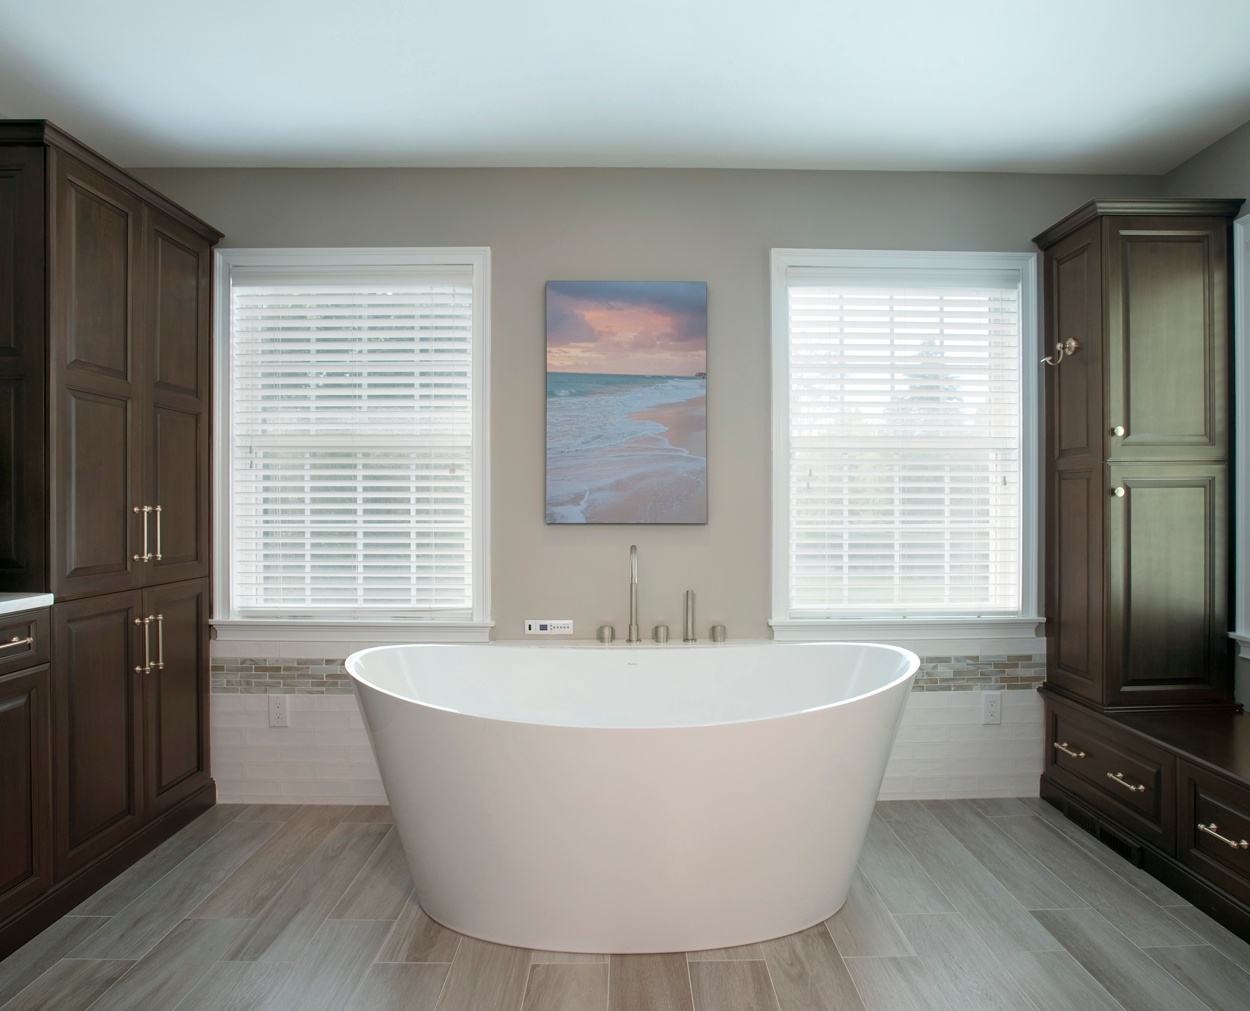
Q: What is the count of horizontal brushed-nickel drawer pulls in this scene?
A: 4